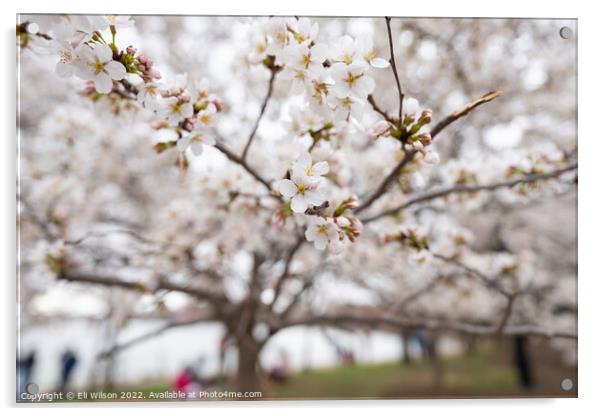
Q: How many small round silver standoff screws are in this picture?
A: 4